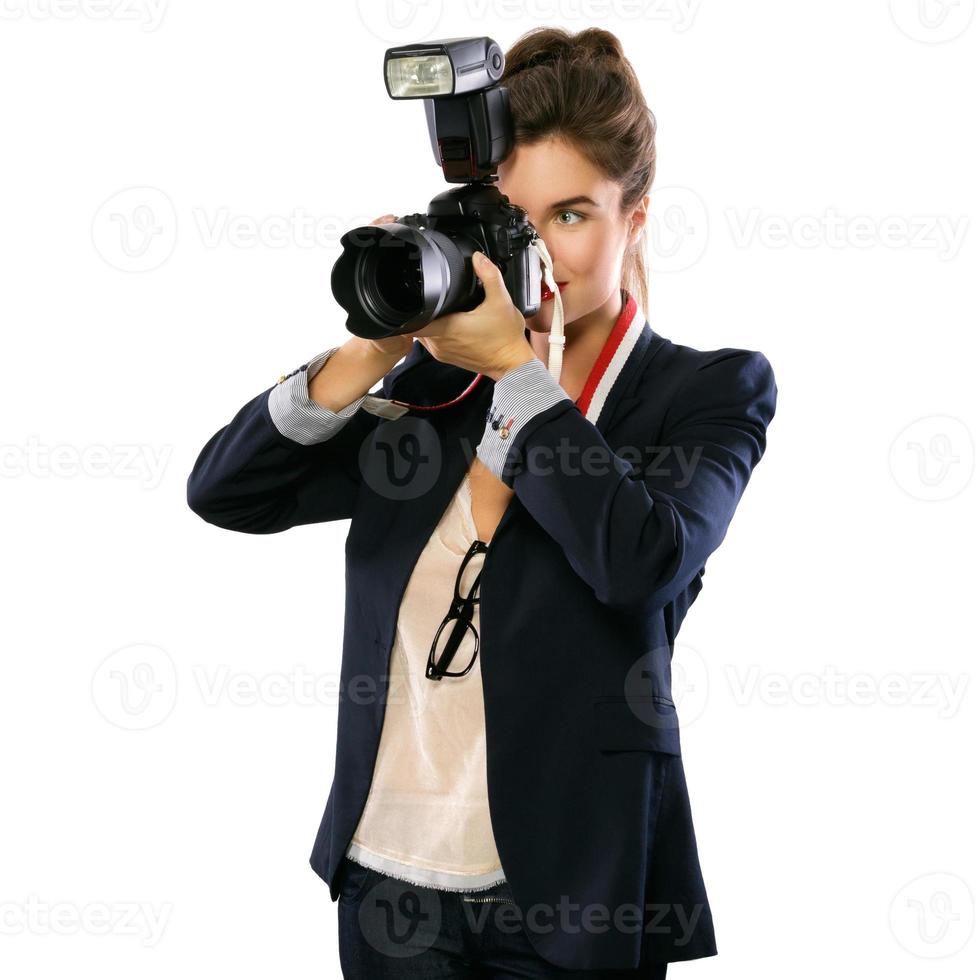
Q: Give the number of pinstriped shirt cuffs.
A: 2